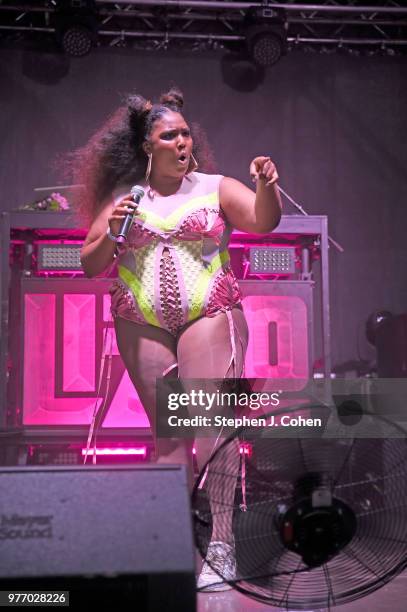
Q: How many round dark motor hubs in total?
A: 1